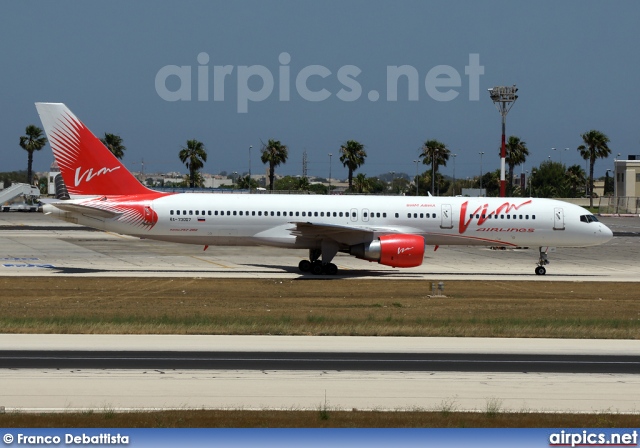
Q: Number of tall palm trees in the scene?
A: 8